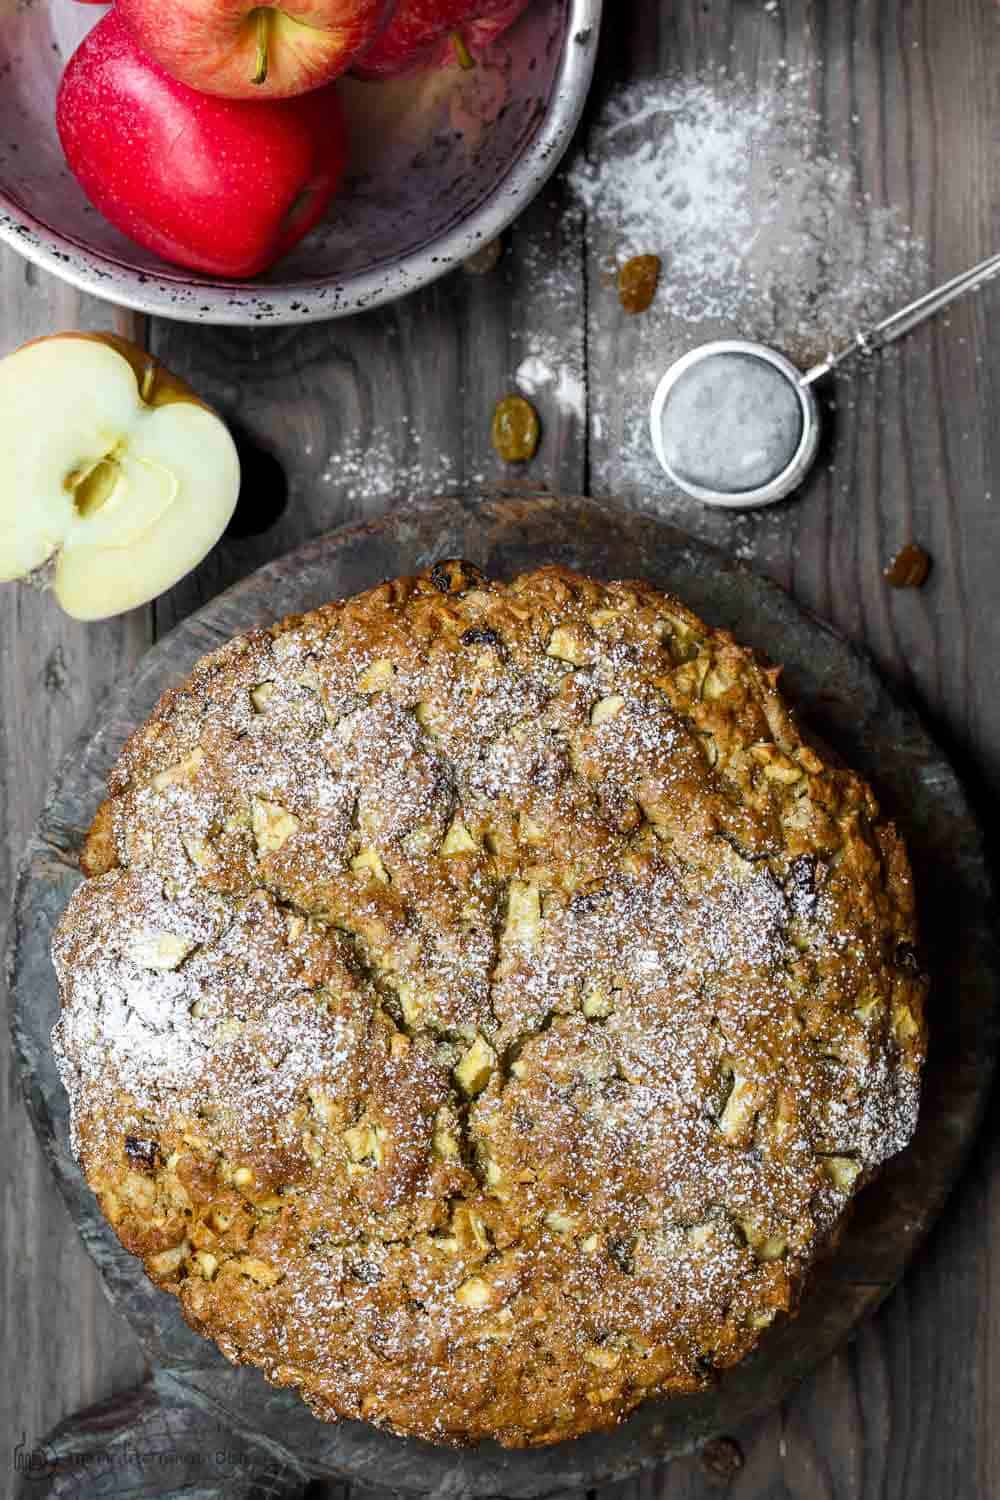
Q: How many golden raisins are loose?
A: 3